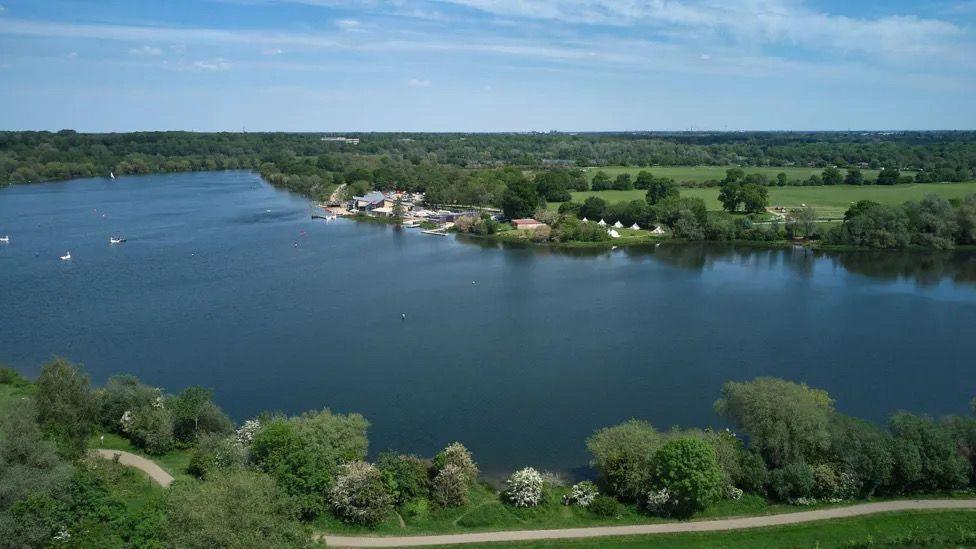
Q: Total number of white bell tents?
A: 6